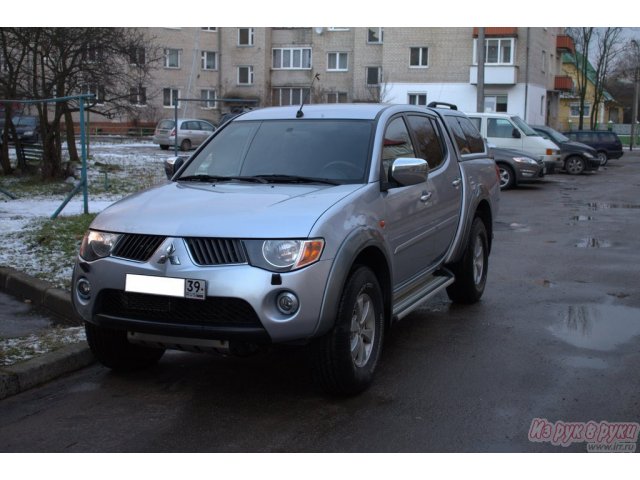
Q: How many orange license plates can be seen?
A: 0